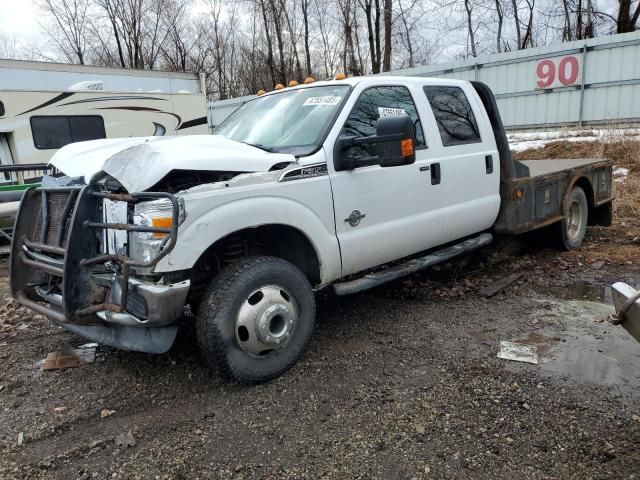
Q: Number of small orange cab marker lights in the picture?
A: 5